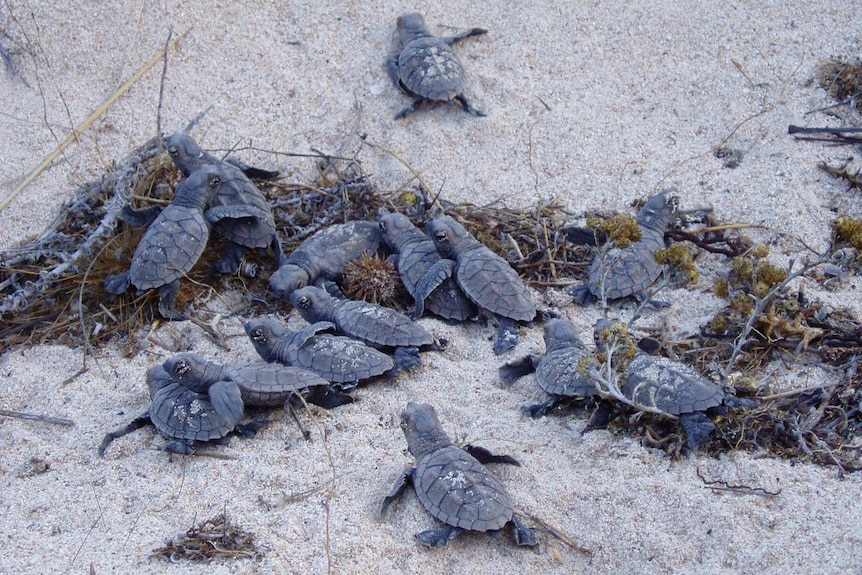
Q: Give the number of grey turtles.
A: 14